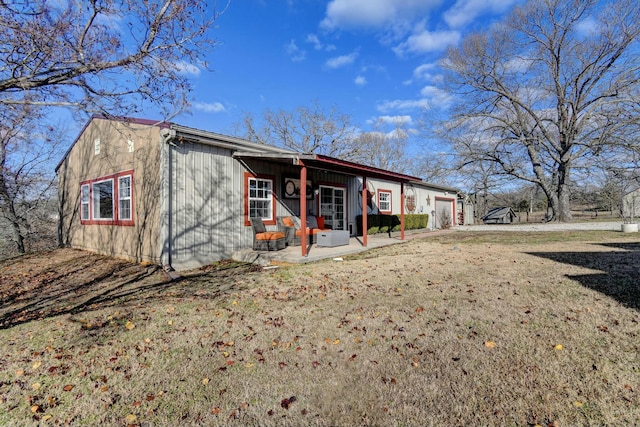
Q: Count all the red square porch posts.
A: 3